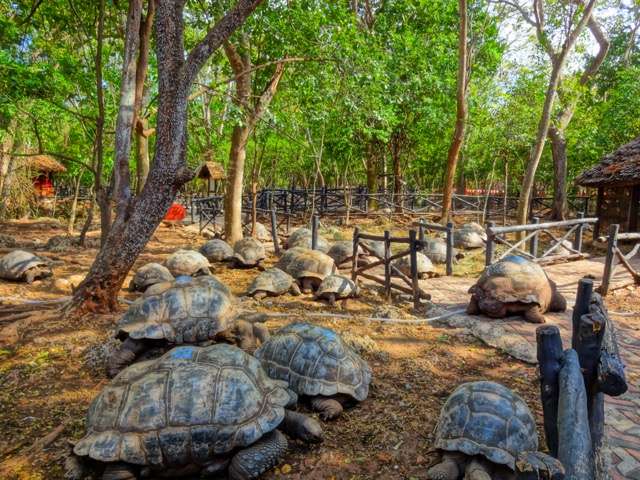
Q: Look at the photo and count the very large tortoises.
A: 5